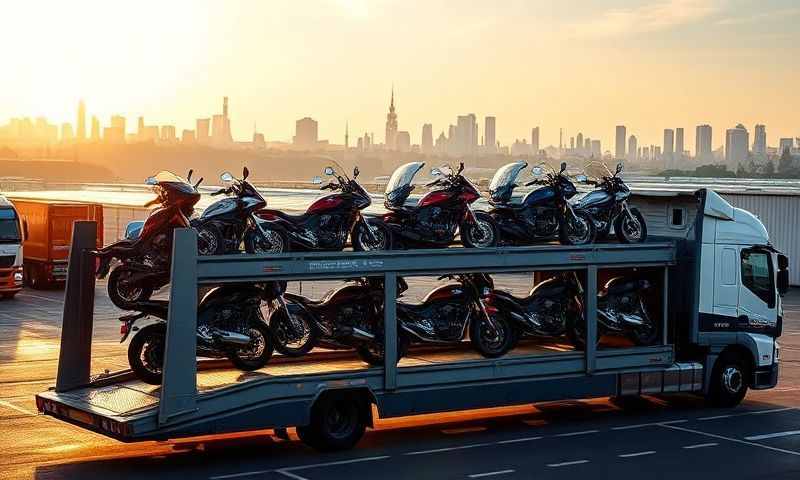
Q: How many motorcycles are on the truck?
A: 11